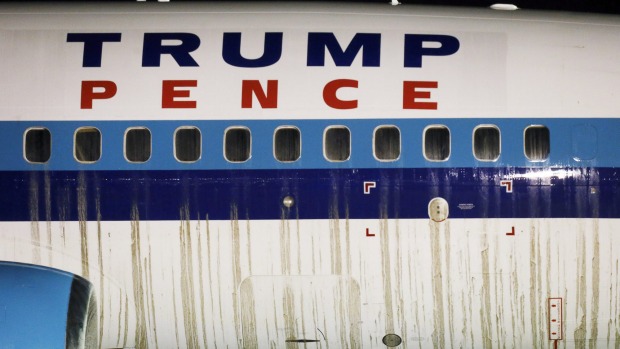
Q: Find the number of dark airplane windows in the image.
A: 11